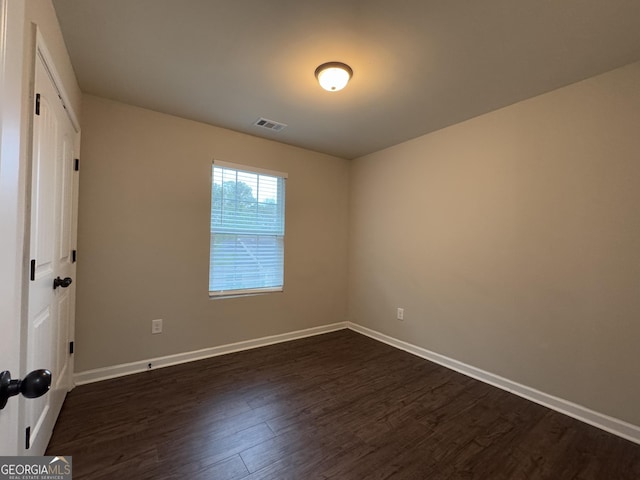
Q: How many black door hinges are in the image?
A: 6